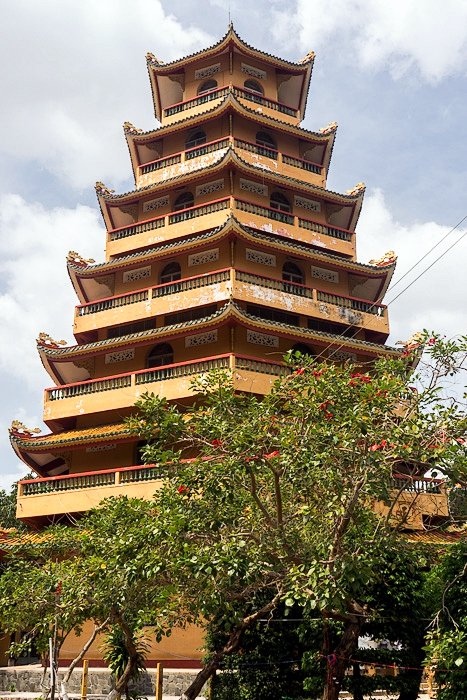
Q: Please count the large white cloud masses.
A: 4